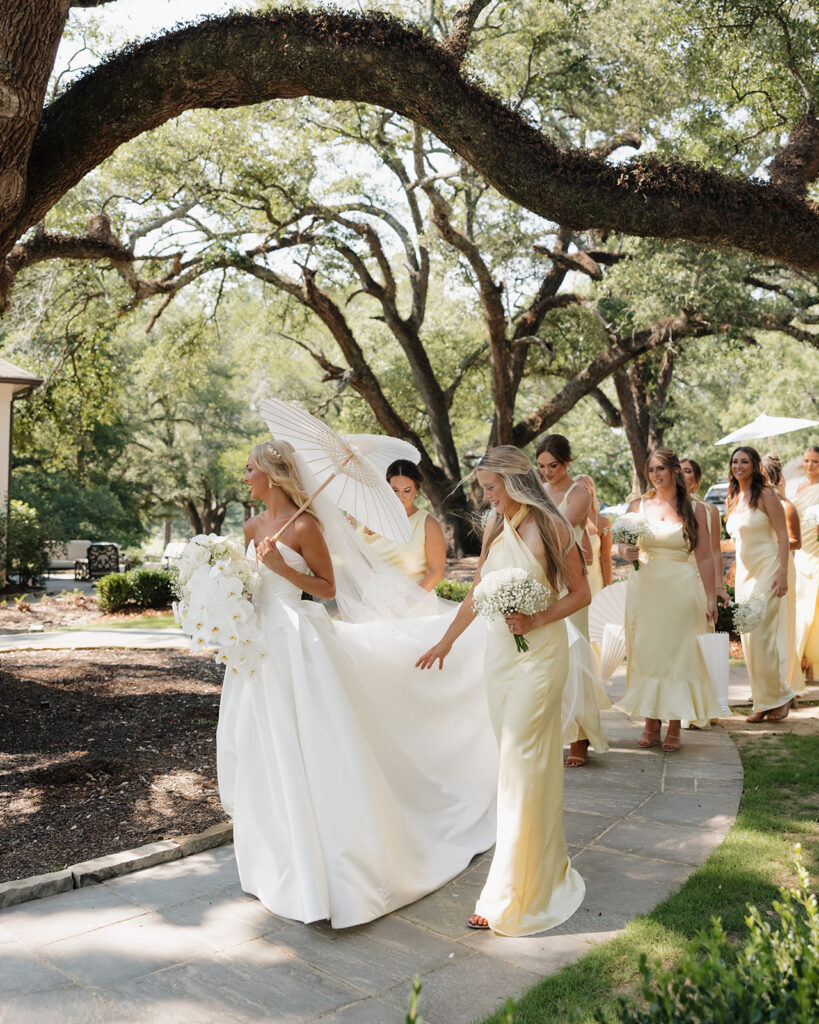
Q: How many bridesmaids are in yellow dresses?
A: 9